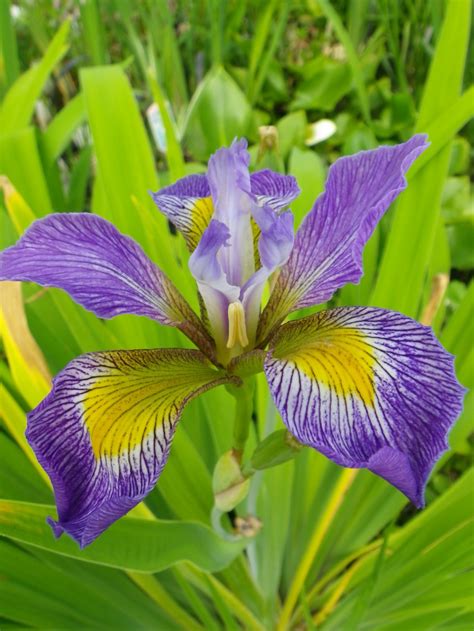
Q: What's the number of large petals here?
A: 4